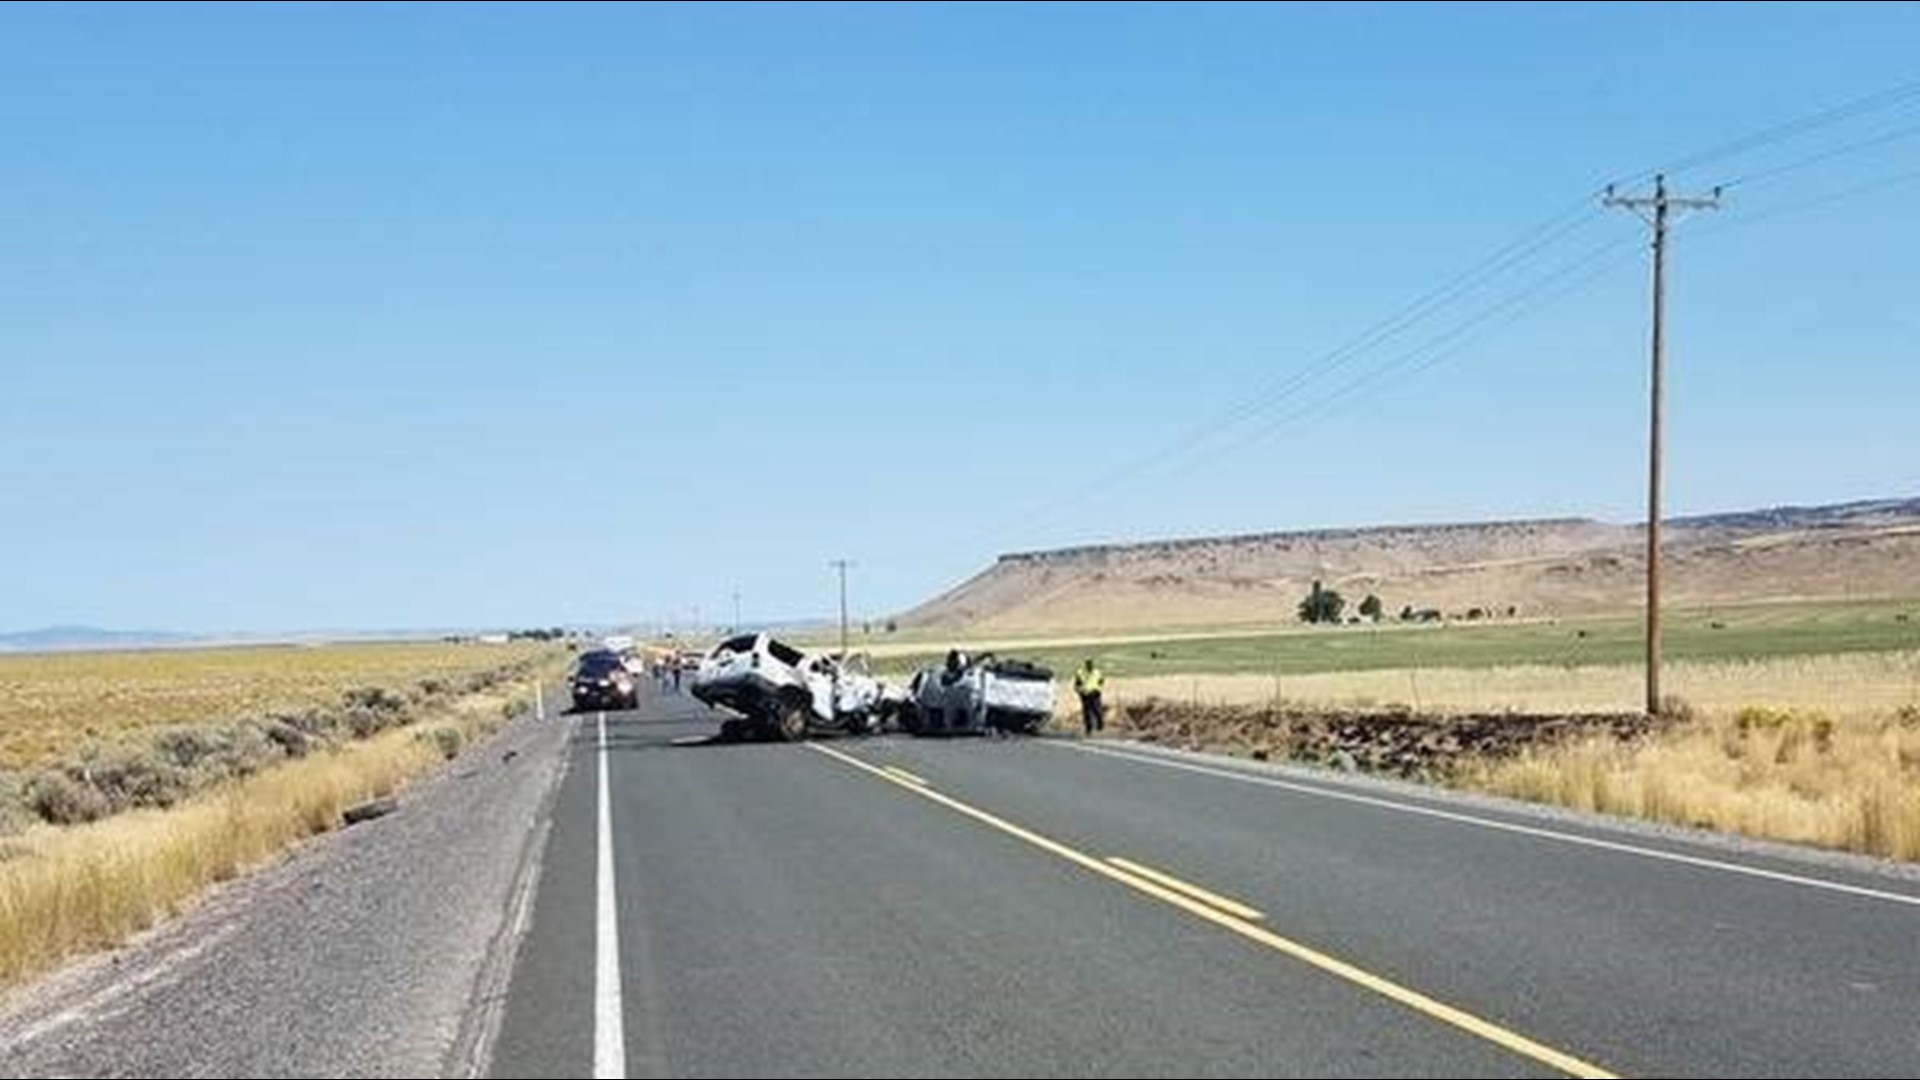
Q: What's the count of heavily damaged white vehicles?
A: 2